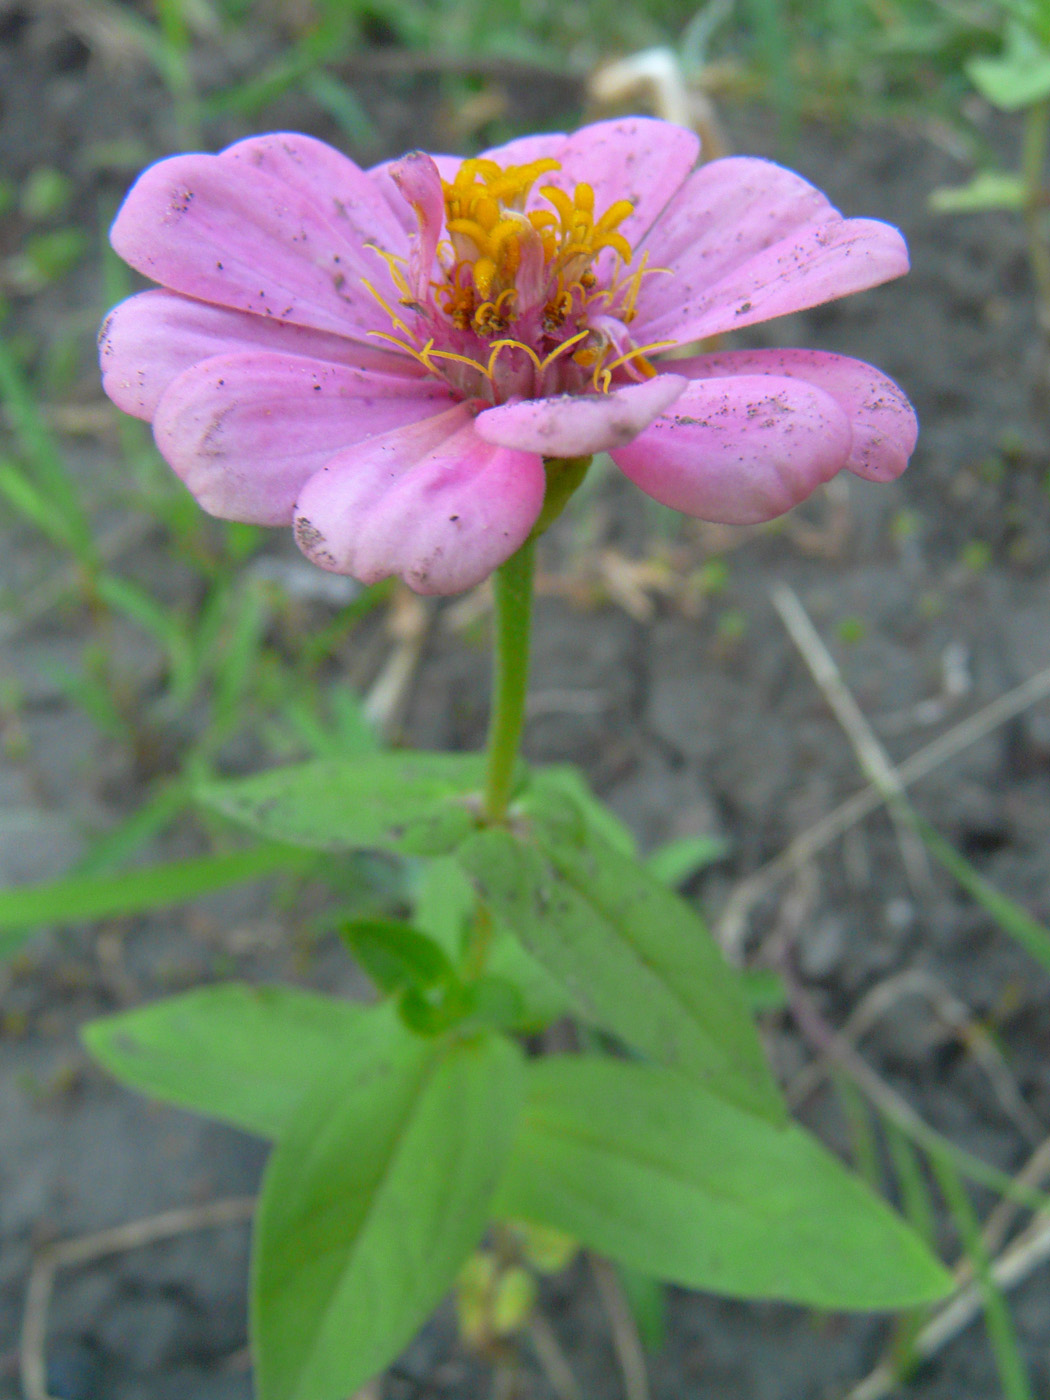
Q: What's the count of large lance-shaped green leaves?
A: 5